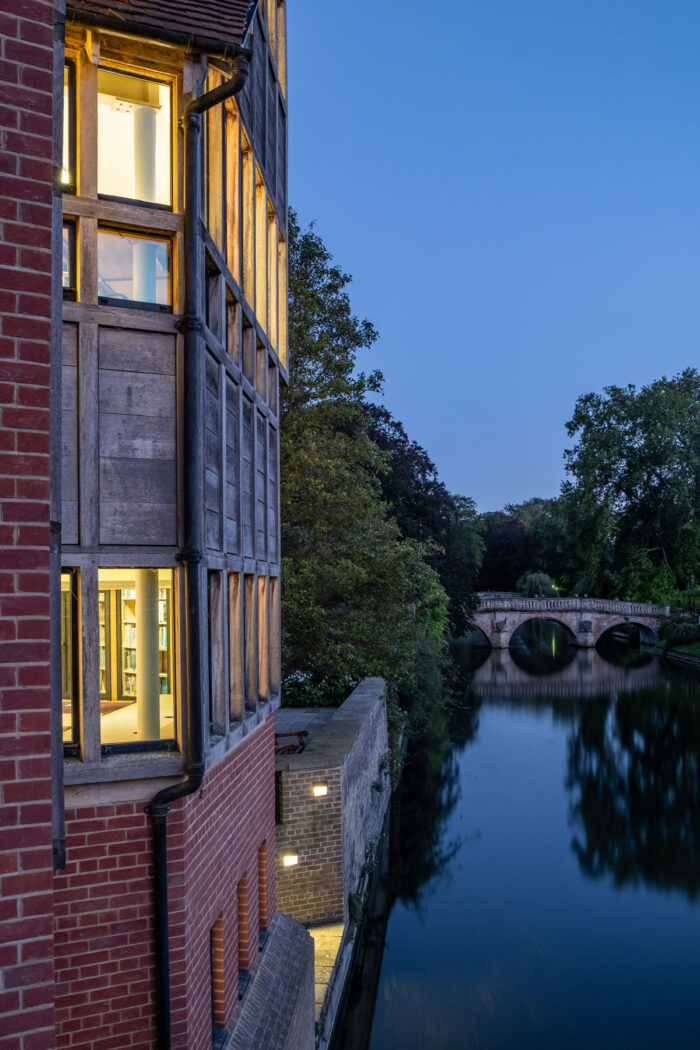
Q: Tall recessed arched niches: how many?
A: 3